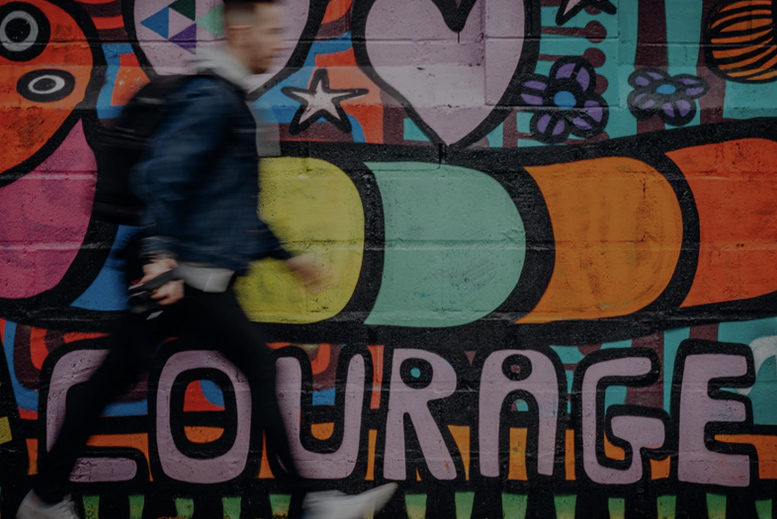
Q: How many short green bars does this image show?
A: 13